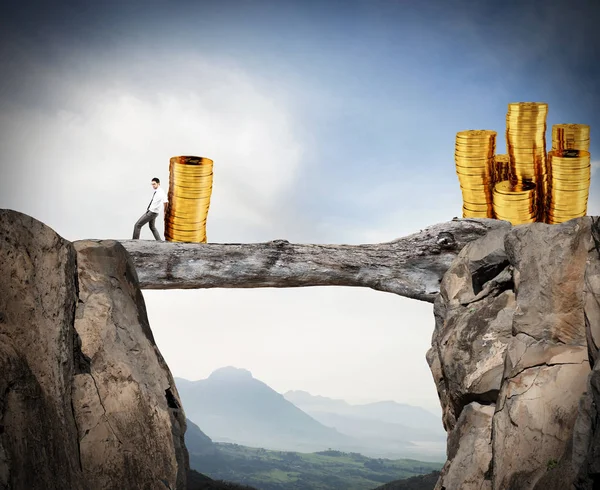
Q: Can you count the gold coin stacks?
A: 7